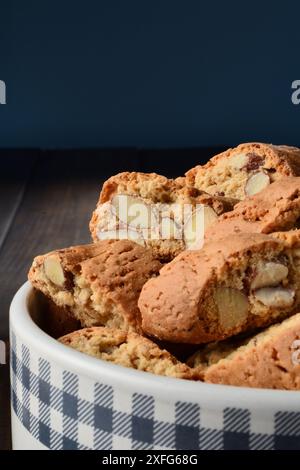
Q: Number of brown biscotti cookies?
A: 7